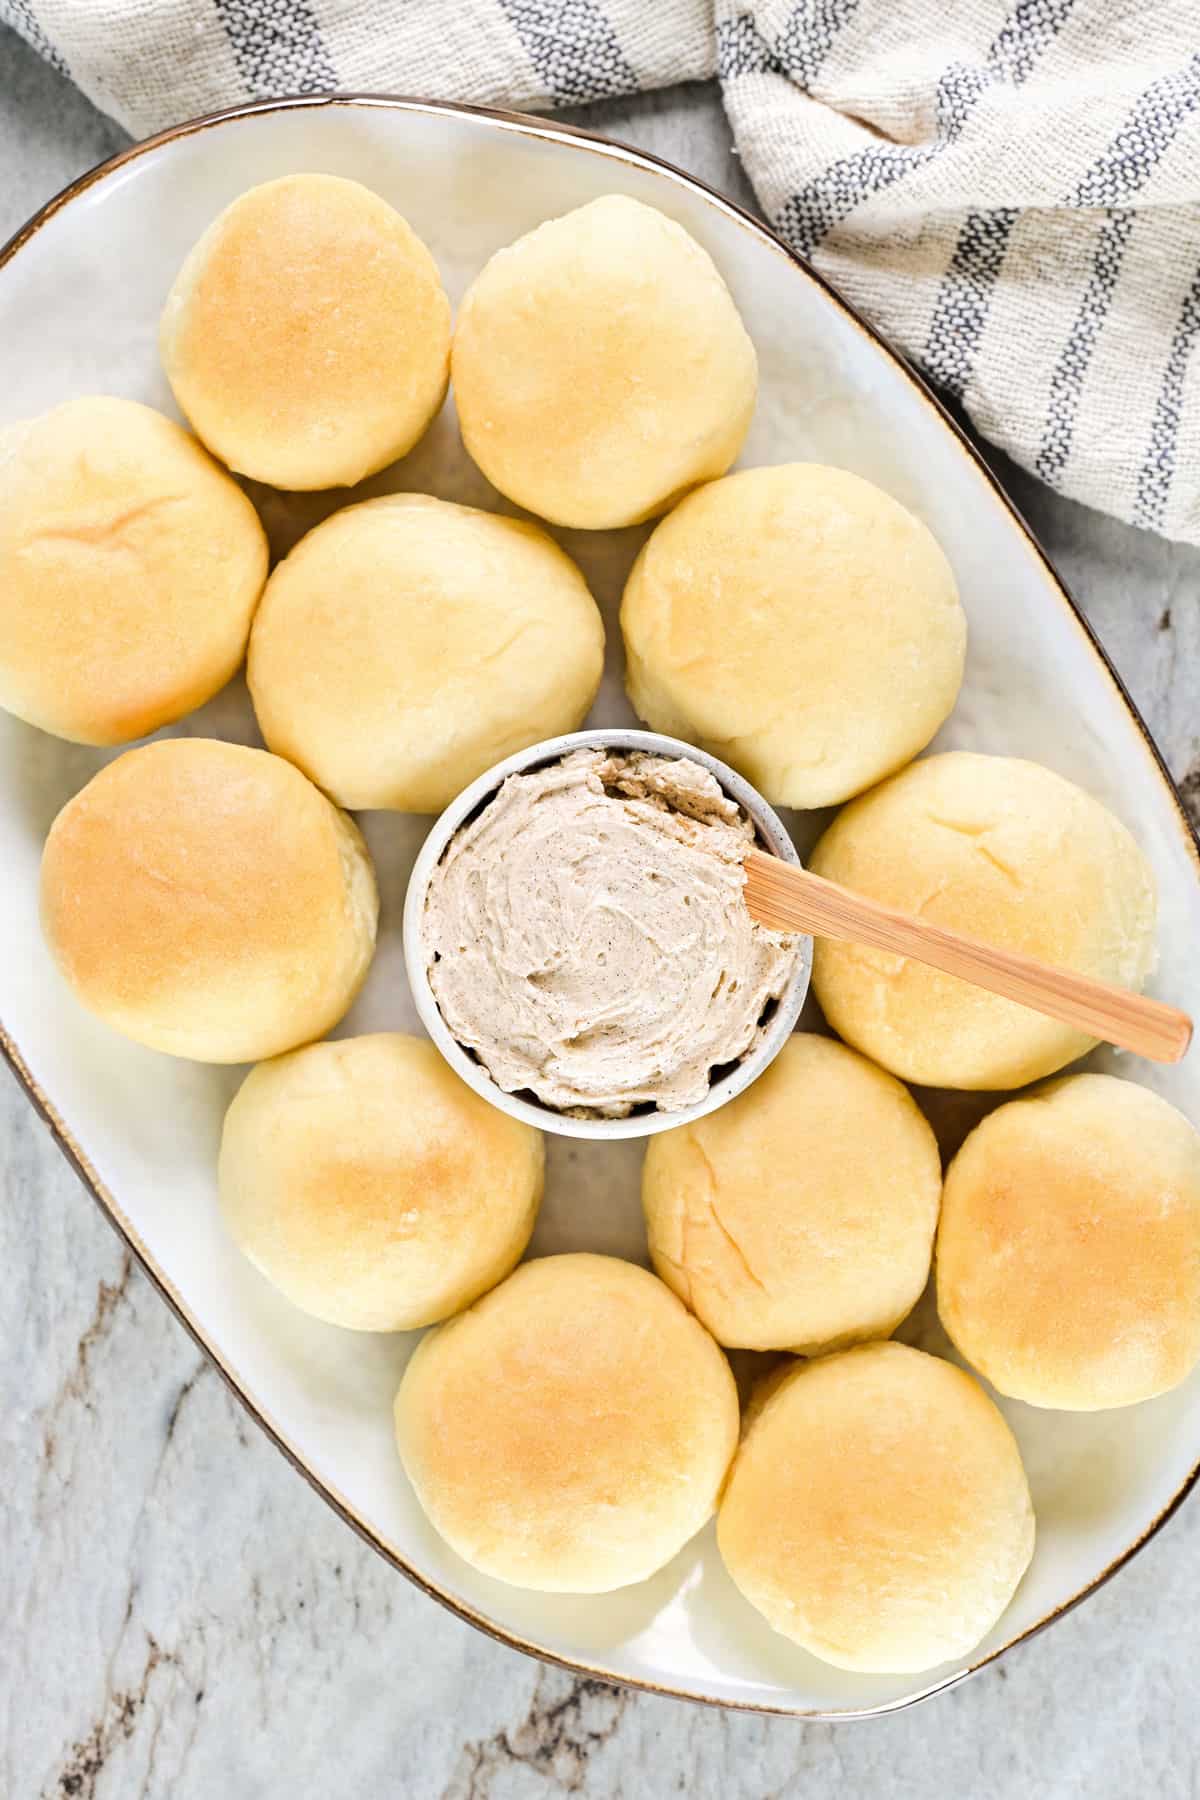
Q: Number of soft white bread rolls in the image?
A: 12